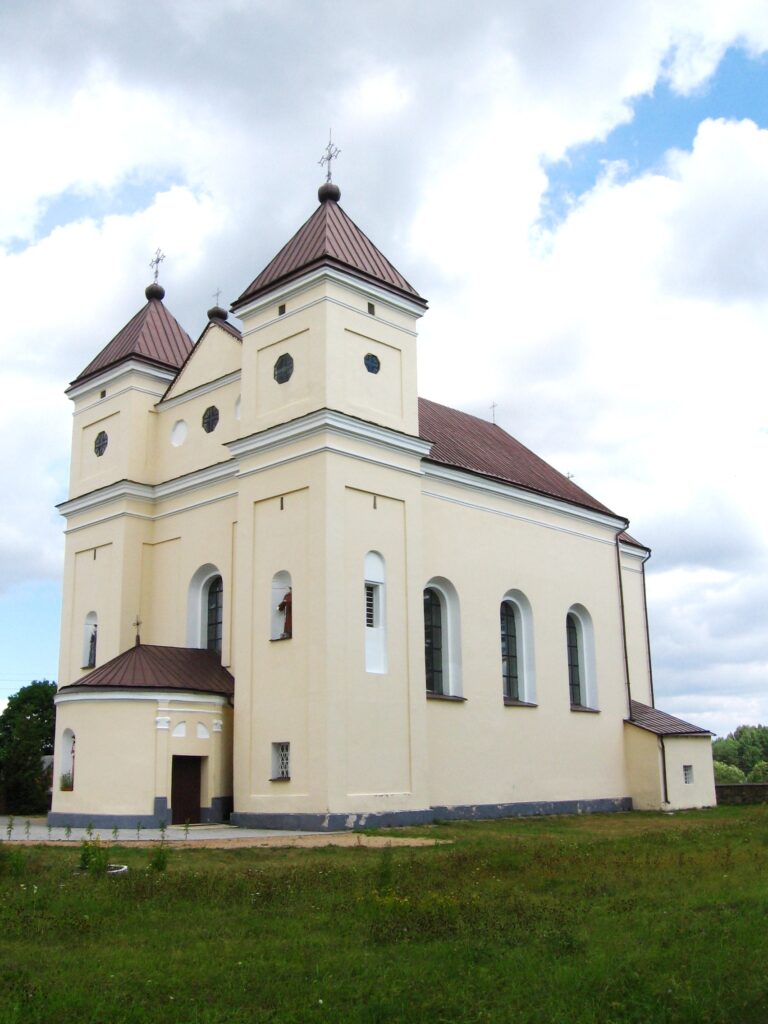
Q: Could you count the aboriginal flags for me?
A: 0